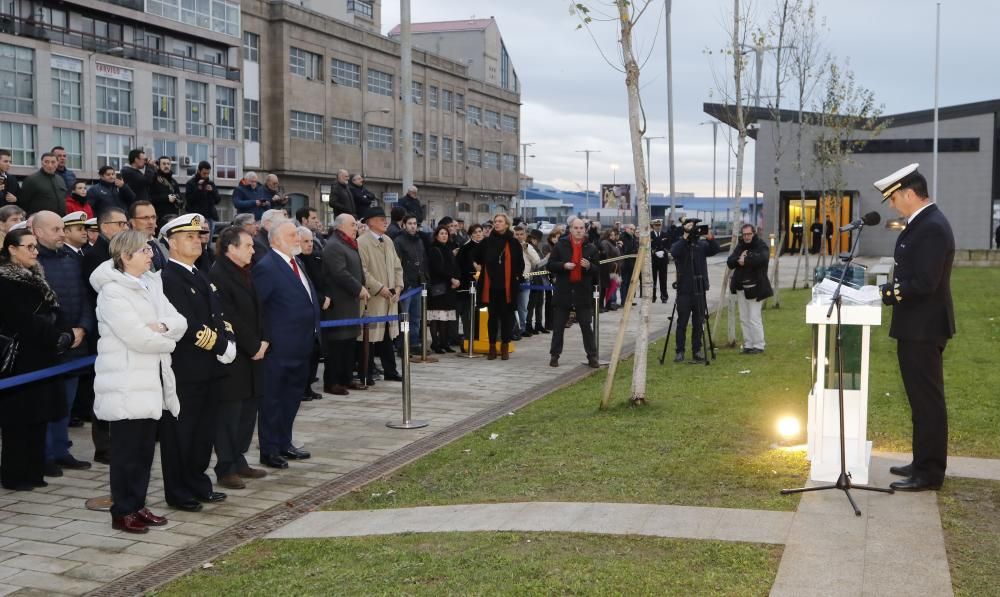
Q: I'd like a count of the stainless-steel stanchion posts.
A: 4